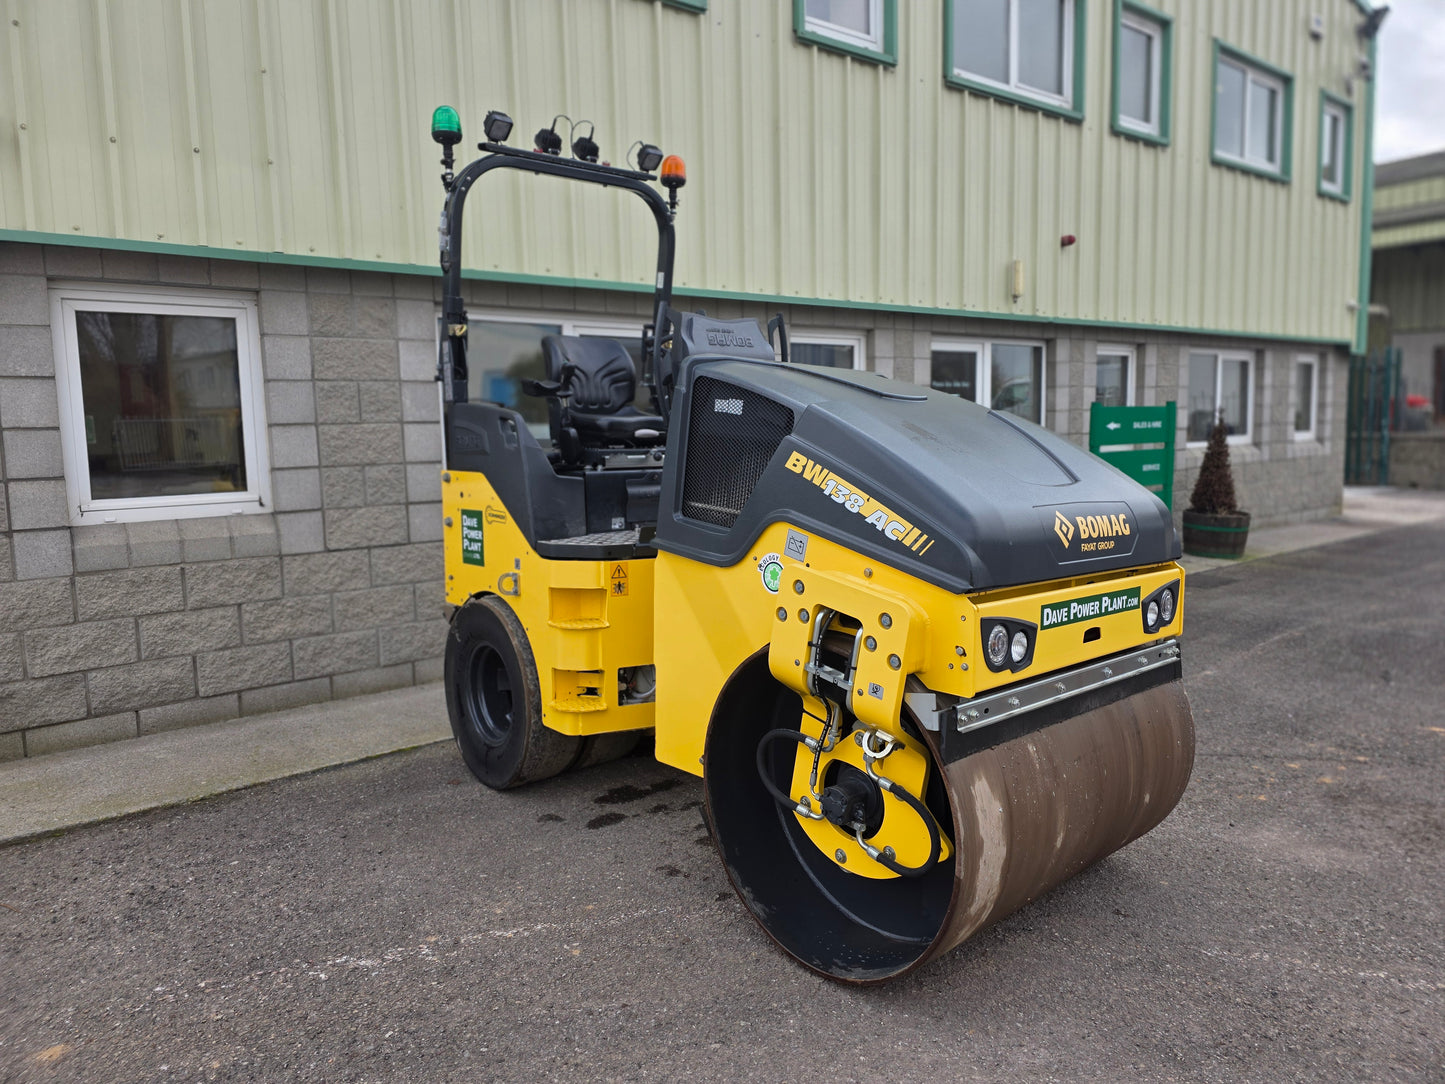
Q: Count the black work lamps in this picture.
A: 4